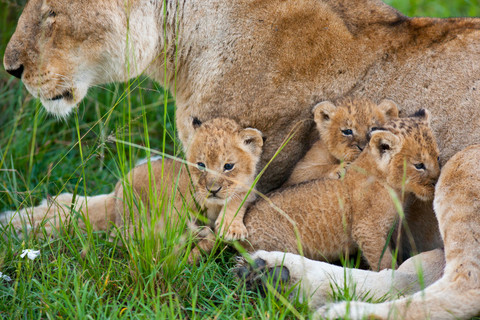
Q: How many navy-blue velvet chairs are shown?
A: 0